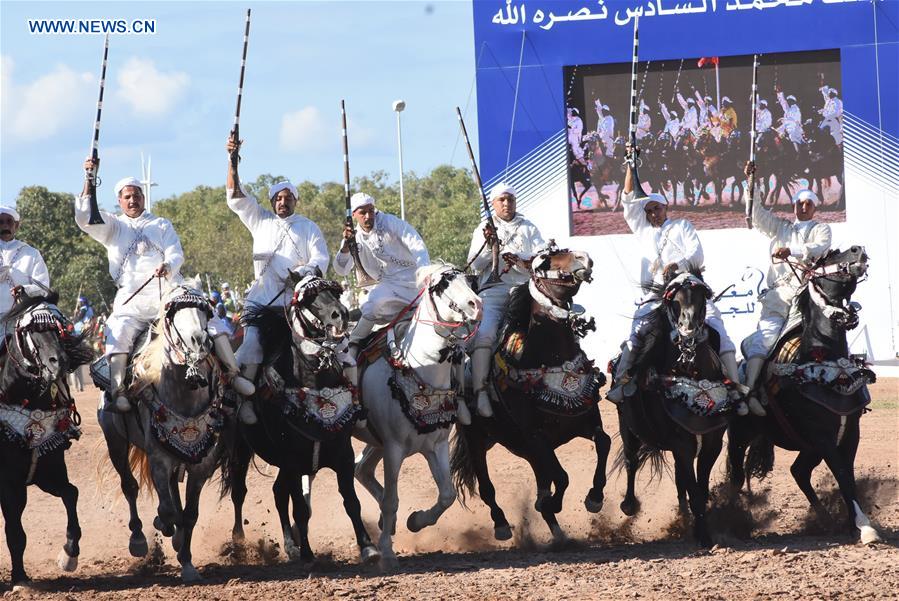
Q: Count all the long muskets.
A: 6